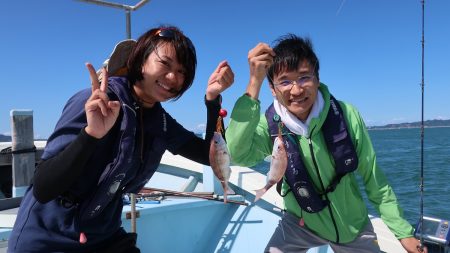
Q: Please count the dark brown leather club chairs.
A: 0